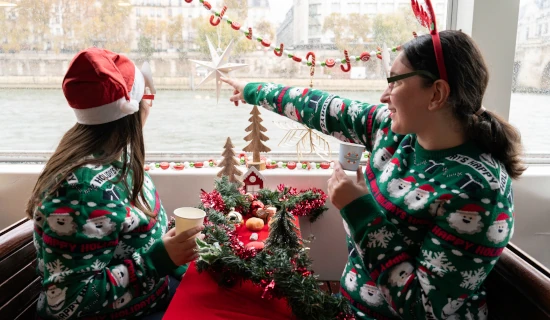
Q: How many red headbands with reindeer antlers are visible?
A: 1